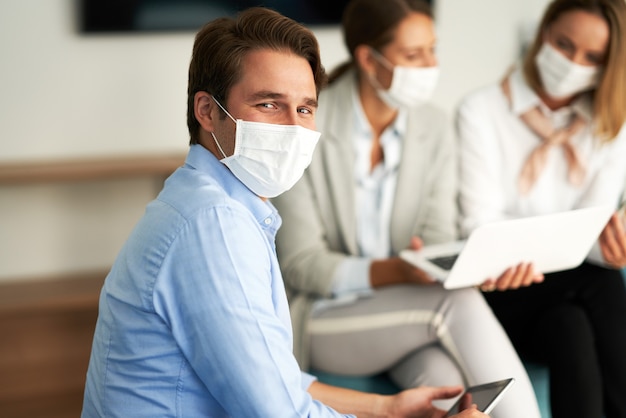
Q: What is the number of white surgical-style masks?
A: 3